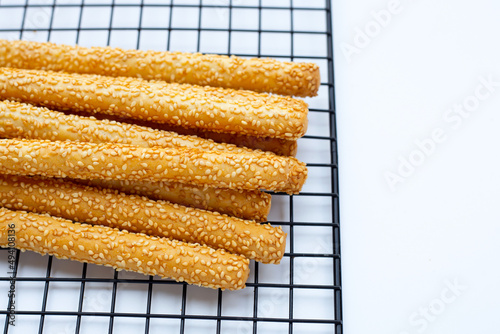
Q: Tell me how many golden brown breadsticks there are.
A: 8